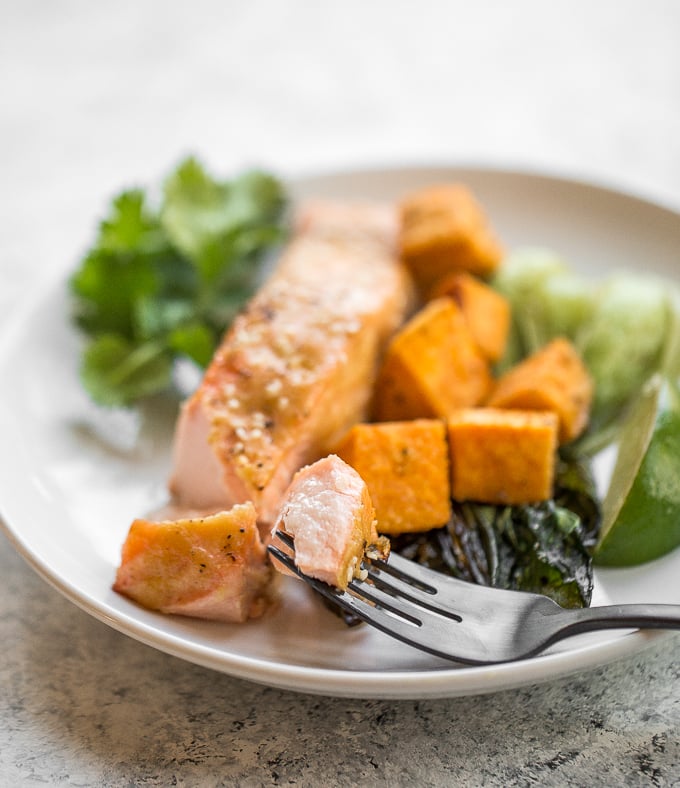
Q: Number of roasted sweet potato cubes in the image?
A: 6